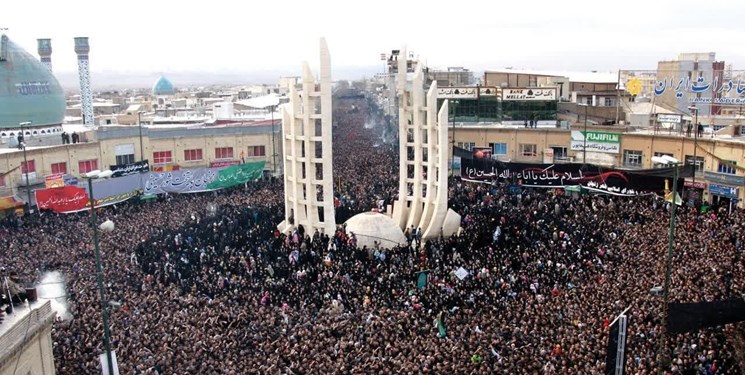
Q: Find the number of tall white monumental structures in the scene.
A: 2